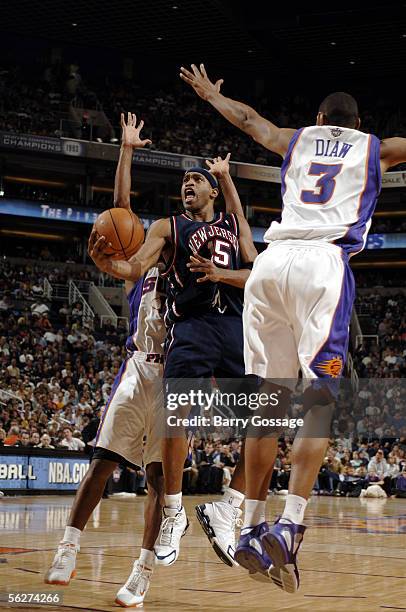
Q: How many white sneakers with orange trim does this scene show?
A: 2